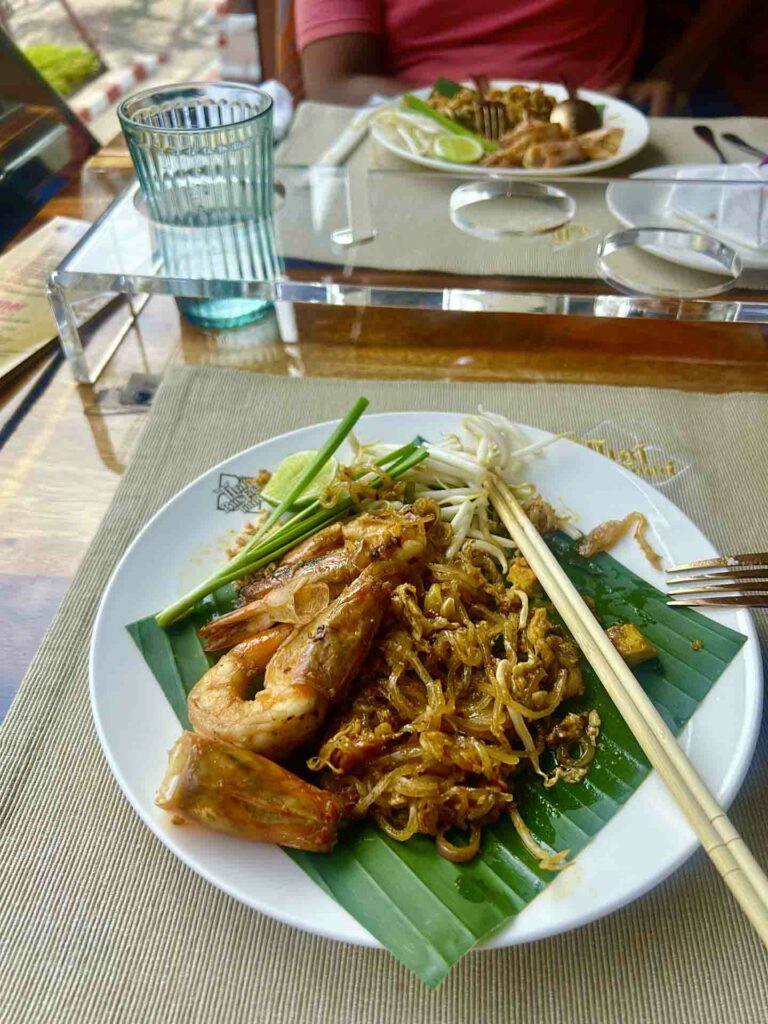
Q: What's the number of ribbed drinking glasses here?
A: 1